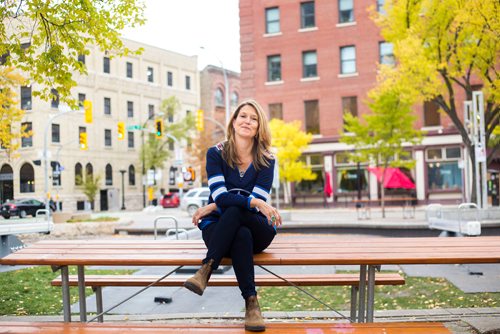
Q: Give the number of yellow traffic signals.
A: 5